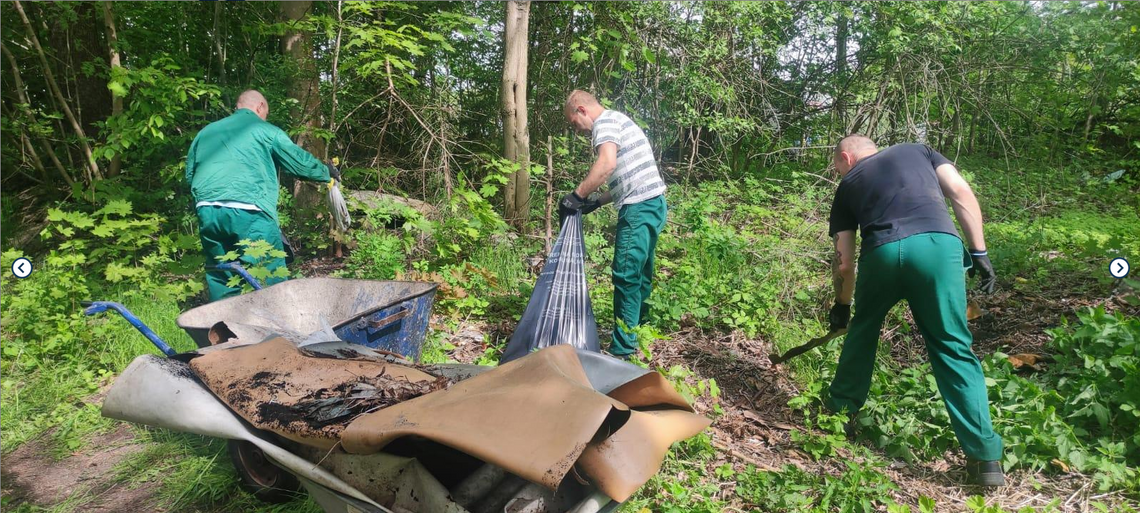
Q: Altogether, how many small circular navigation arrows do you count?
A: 2